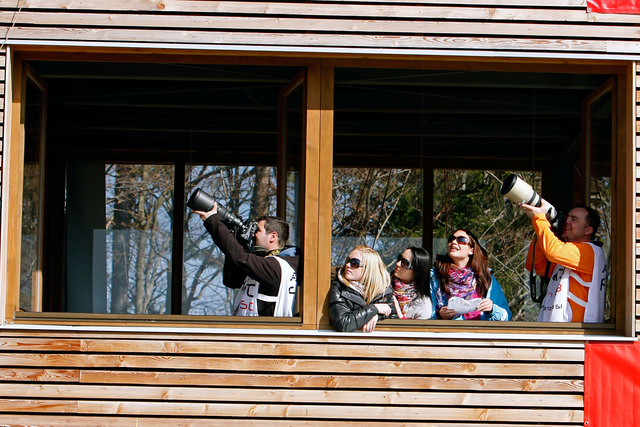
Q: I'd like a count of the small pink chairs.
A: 0